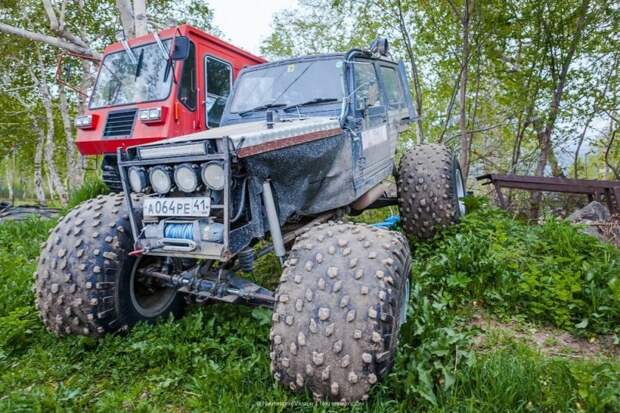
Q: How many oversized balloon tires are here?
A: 3